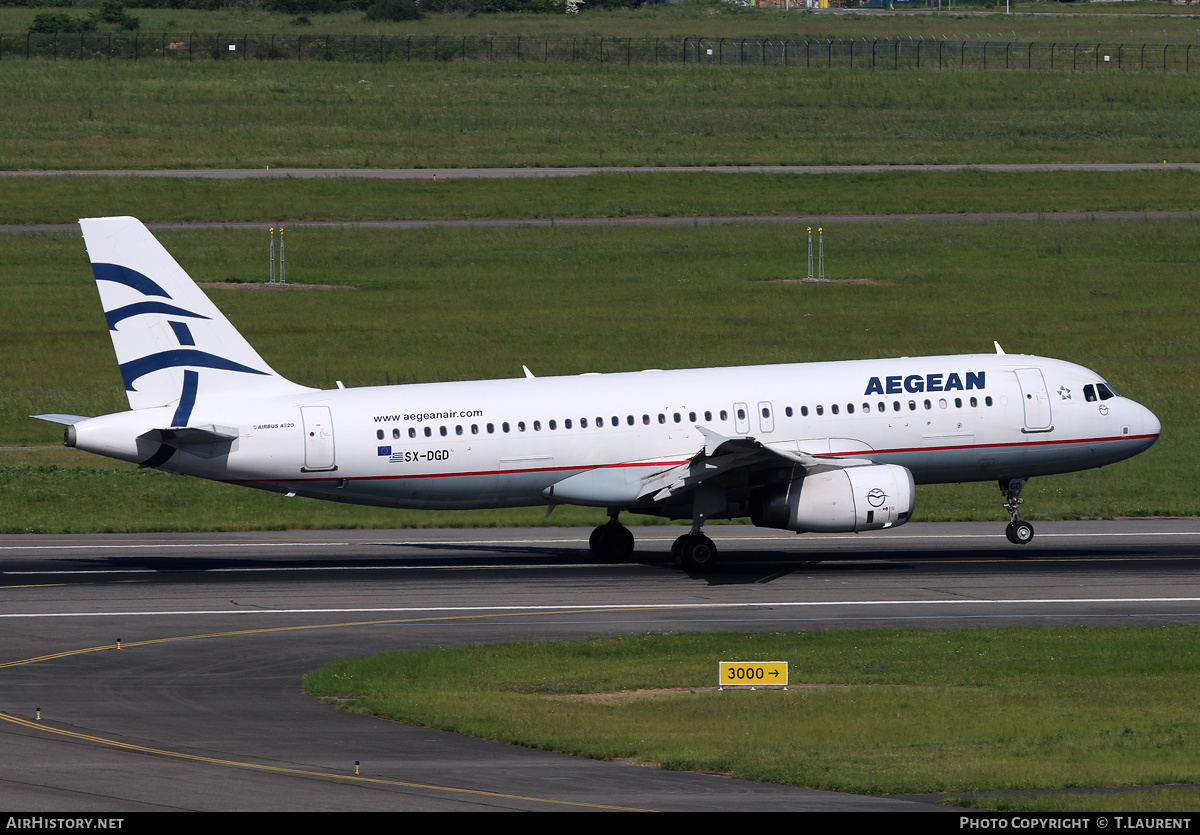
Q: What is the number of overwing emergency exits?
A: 2